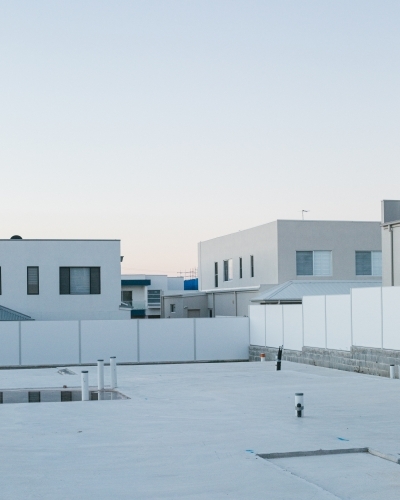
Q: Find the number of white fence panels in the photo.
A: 12